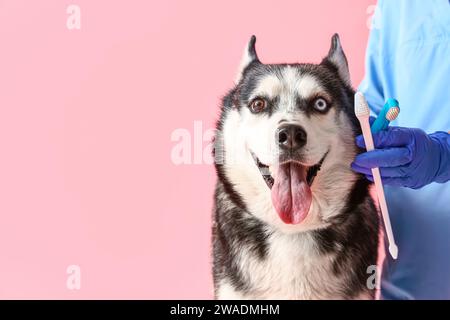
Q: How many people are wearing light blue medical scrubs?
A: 1